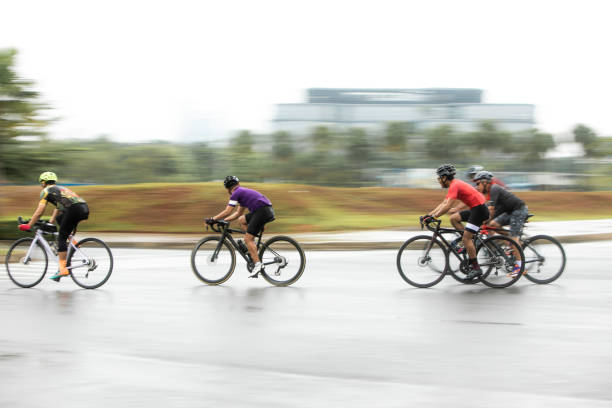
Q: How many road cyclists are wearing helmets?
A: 5